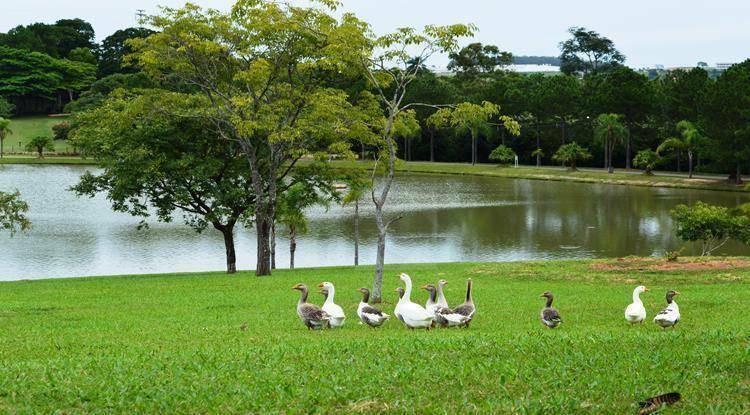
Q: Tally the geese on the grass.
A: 12